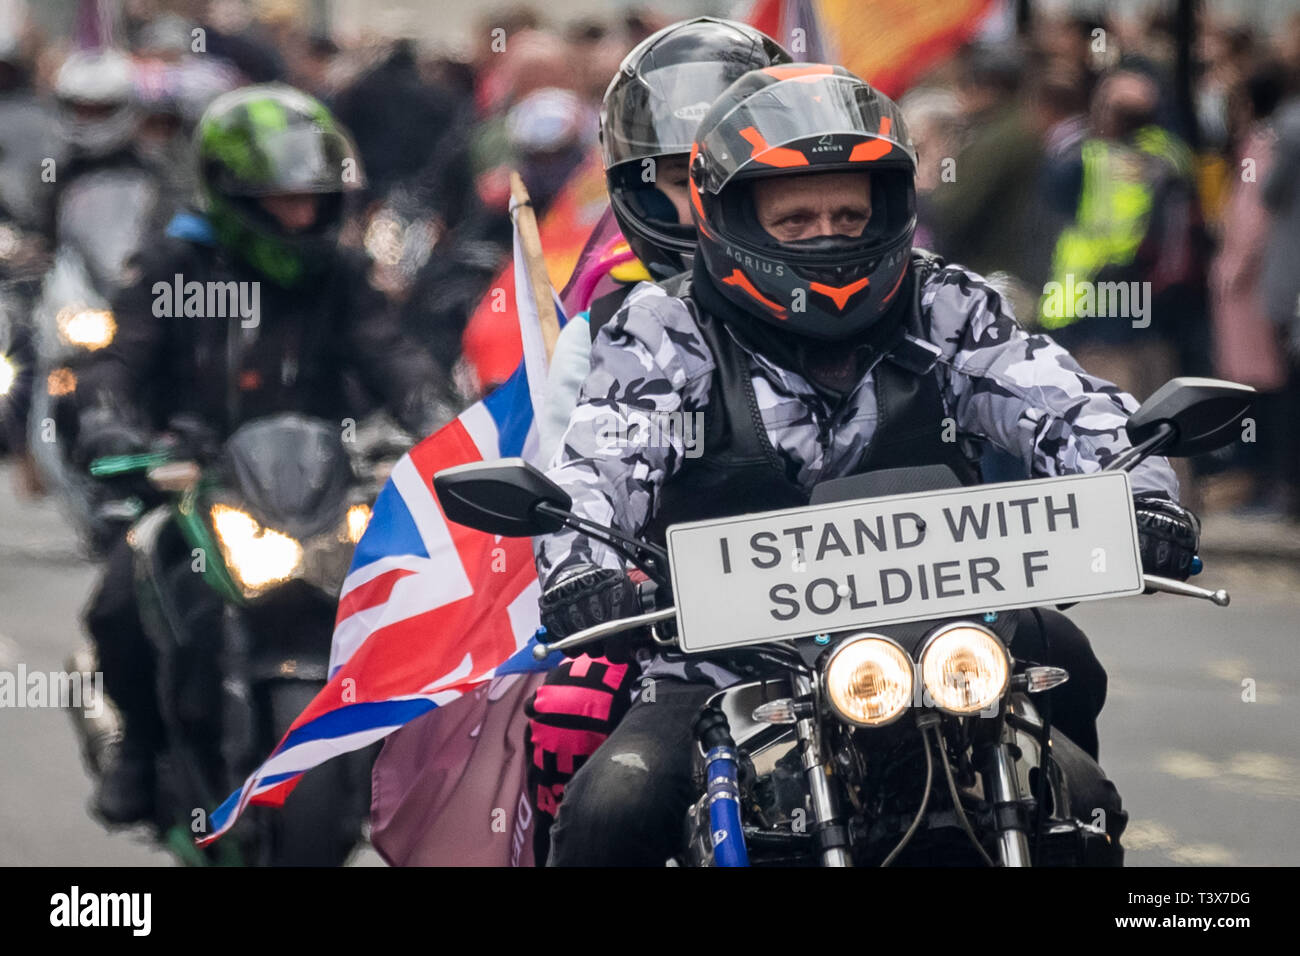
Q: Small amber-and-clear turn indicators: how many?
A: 2